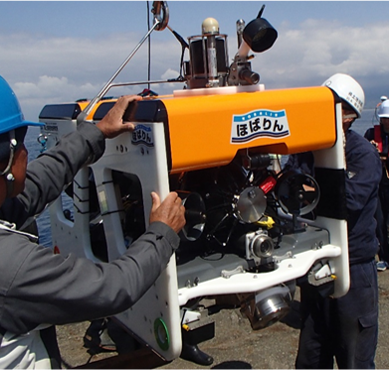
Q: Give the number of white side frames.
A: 2